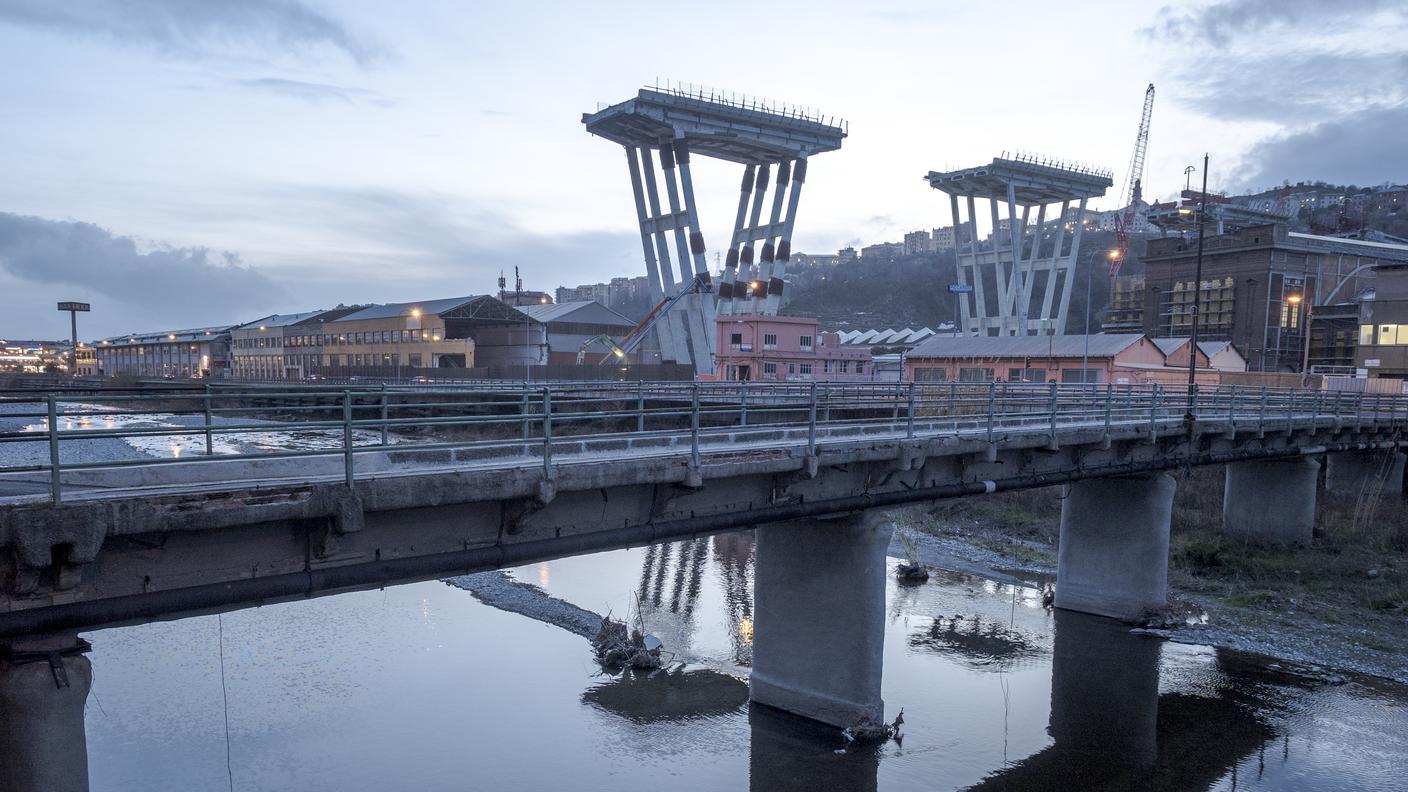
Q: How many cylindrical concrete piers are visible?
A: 5